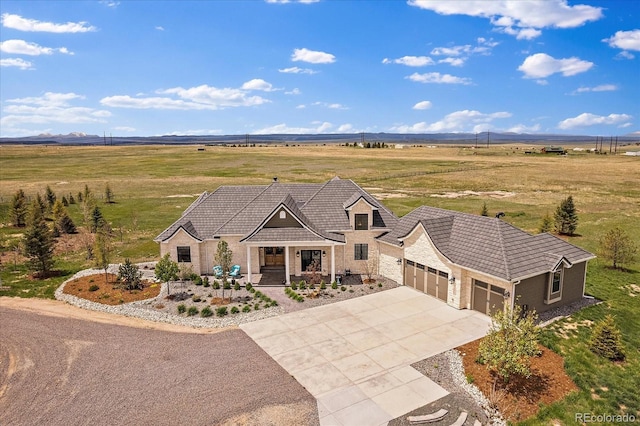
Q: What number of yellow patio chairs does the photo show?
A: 0